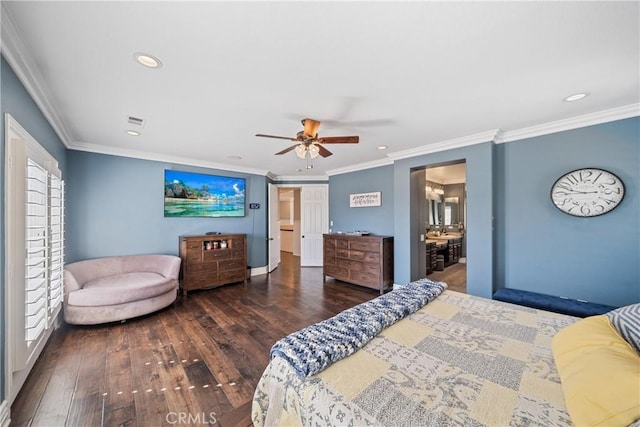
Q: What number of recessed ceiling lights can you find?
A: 4